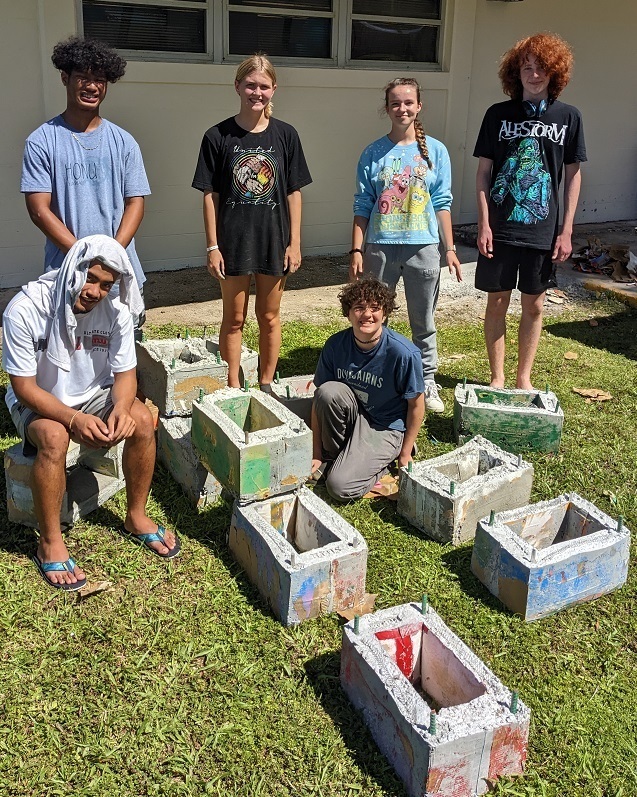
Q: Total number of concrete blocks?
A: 11